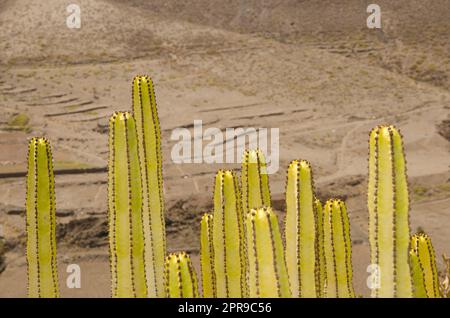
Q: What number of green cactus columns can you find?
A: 13